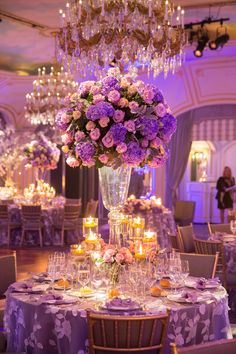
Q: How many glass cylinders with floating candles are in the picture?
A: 7